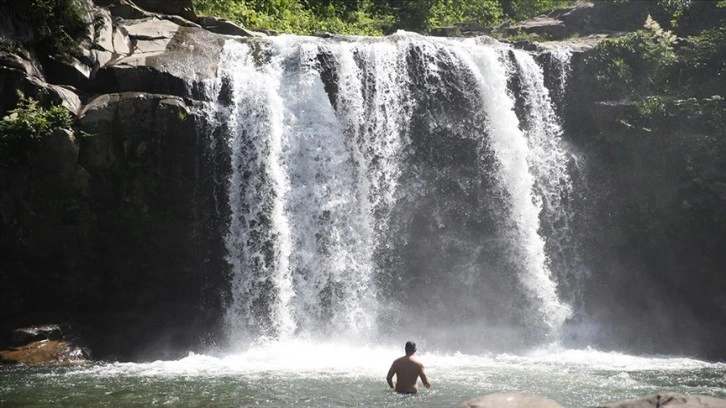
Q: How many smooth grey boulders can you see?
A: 2